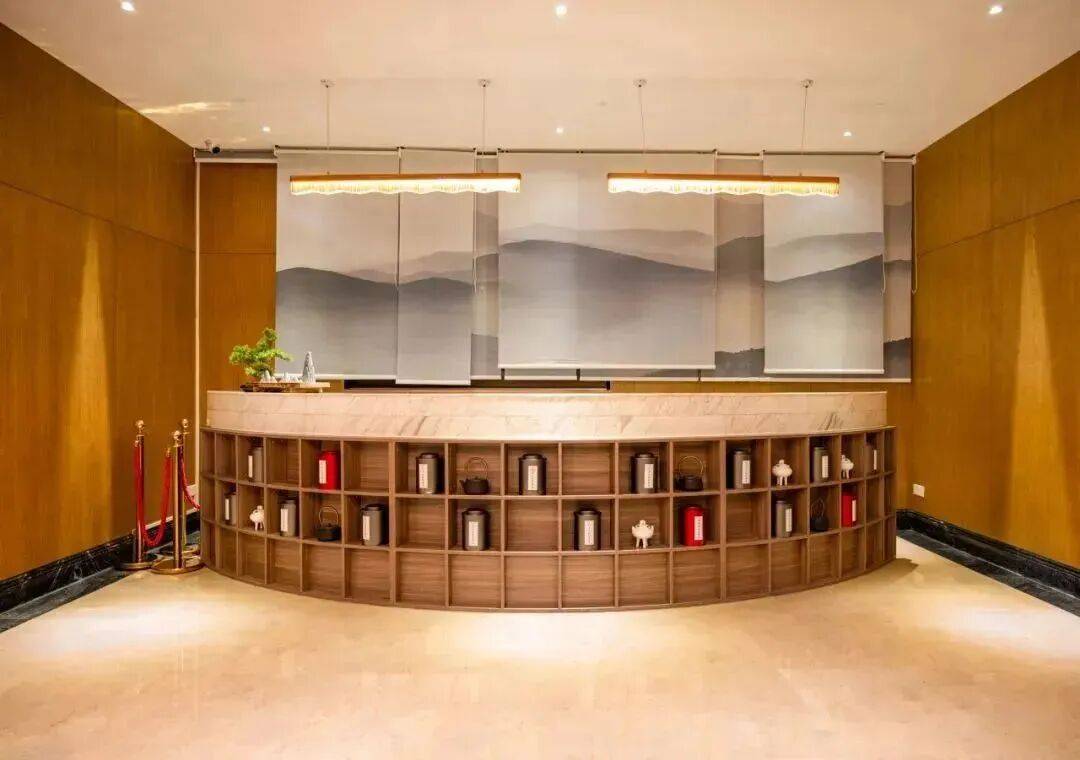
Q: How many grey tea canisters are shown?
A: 13